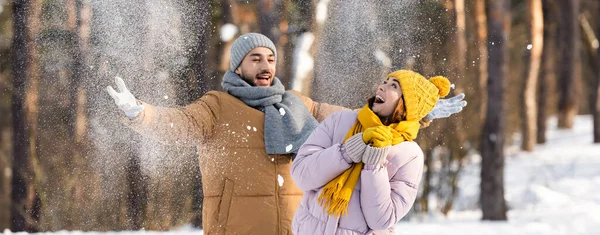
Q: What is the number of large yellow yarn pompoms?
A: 1